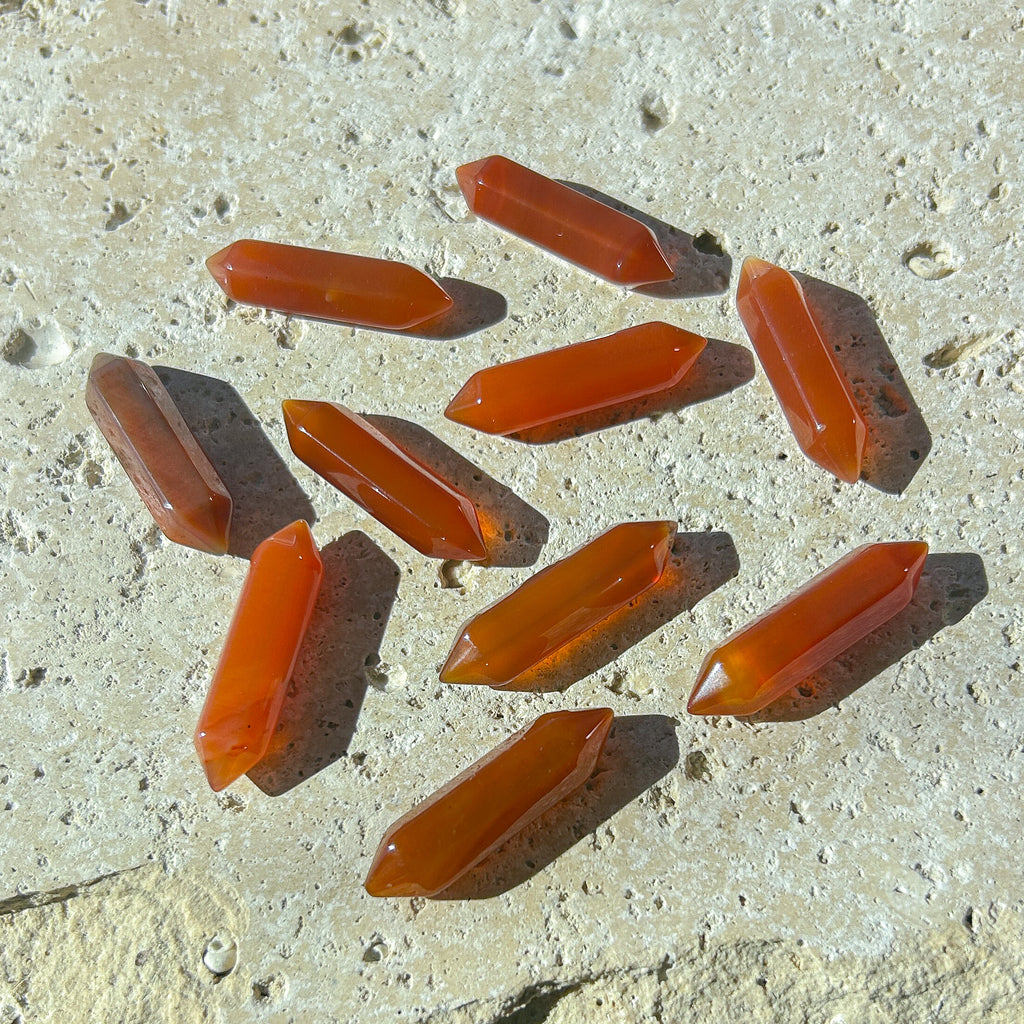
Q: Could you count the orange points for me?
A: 10